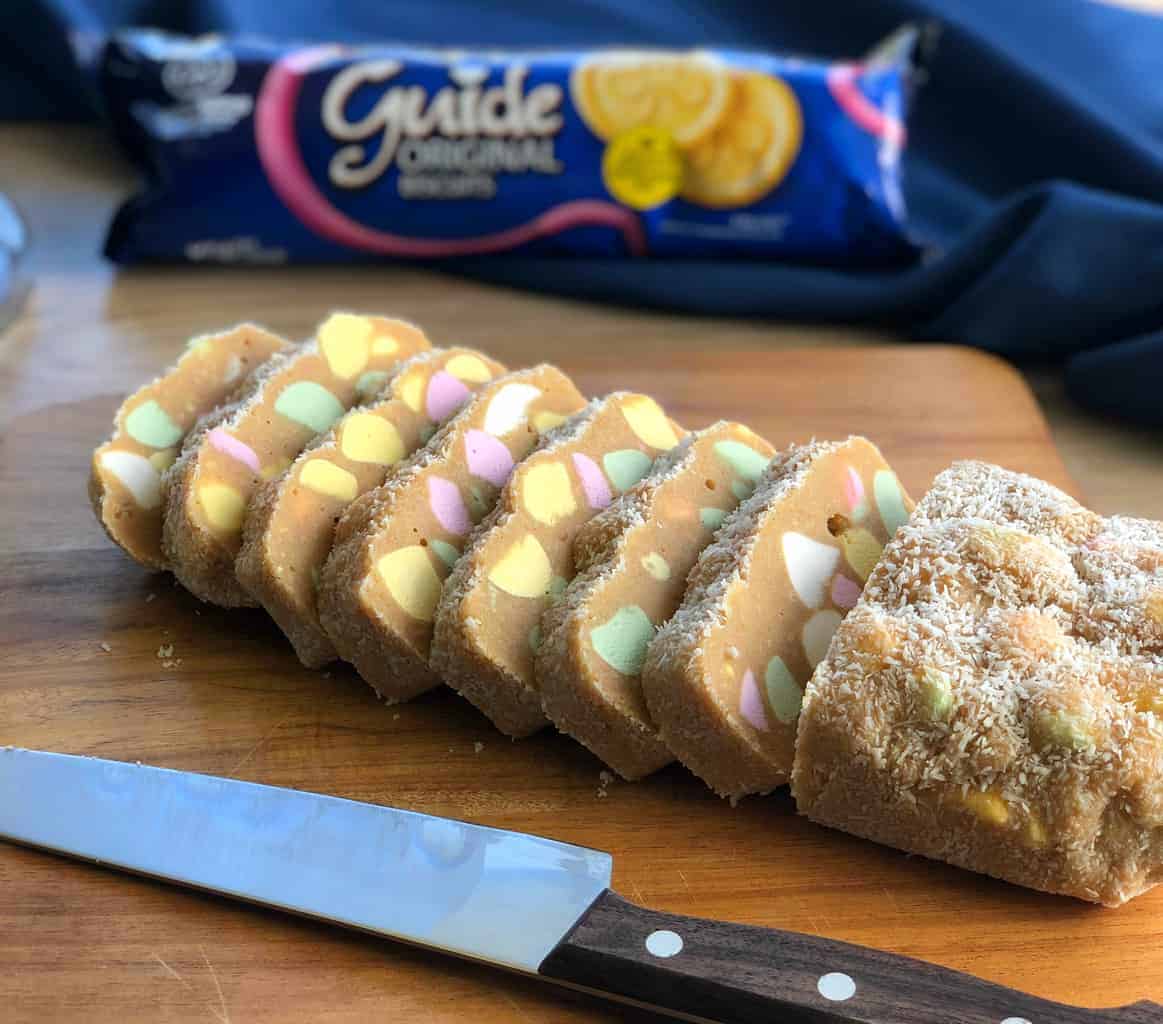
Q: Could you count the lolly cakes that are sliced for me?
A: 7